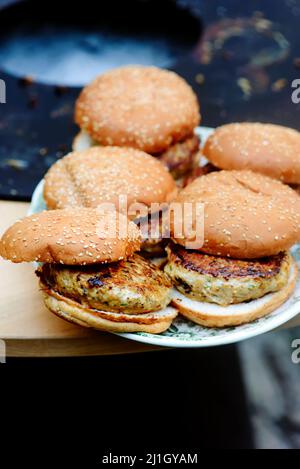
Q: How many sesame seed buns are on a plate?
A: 5